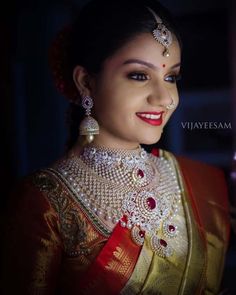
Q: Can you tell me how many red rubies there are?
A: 5